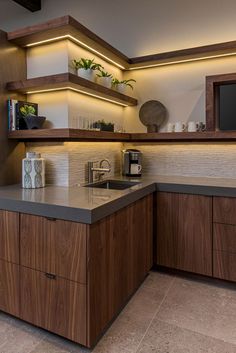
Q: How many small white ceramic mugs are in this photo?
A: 3